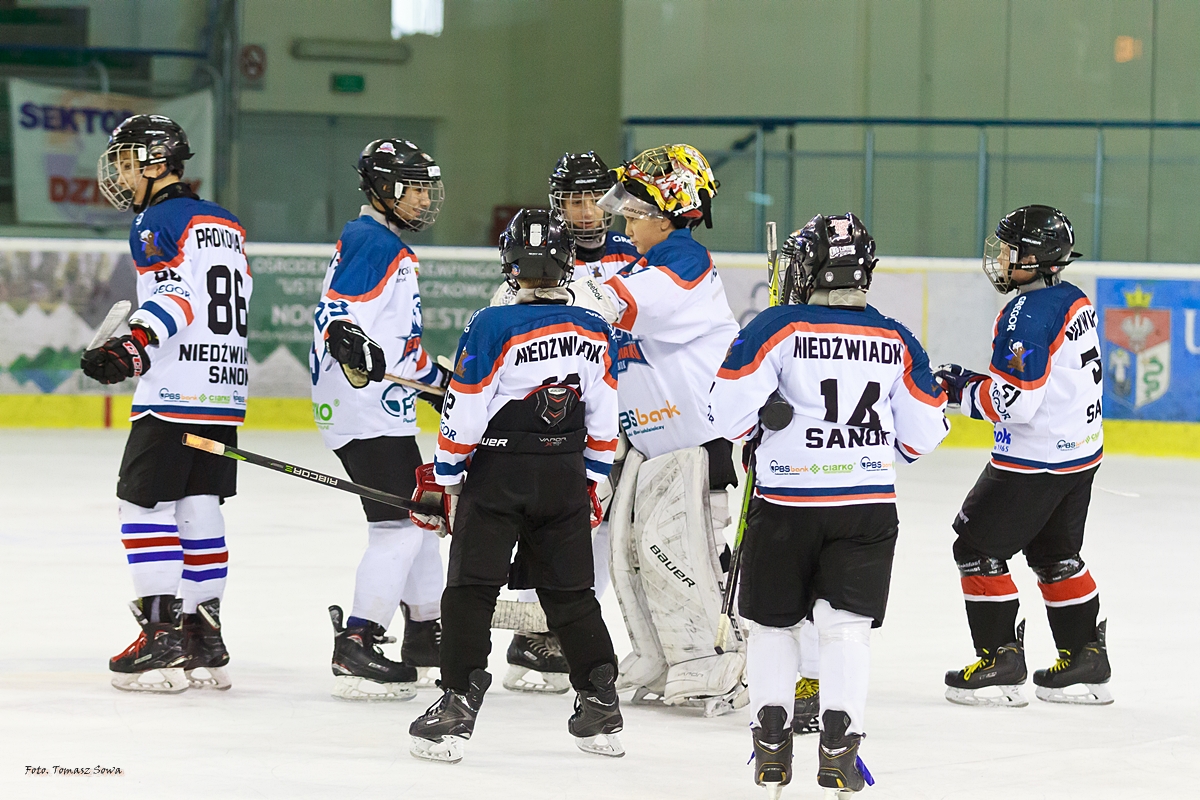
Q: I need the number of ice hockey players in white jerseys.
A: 7